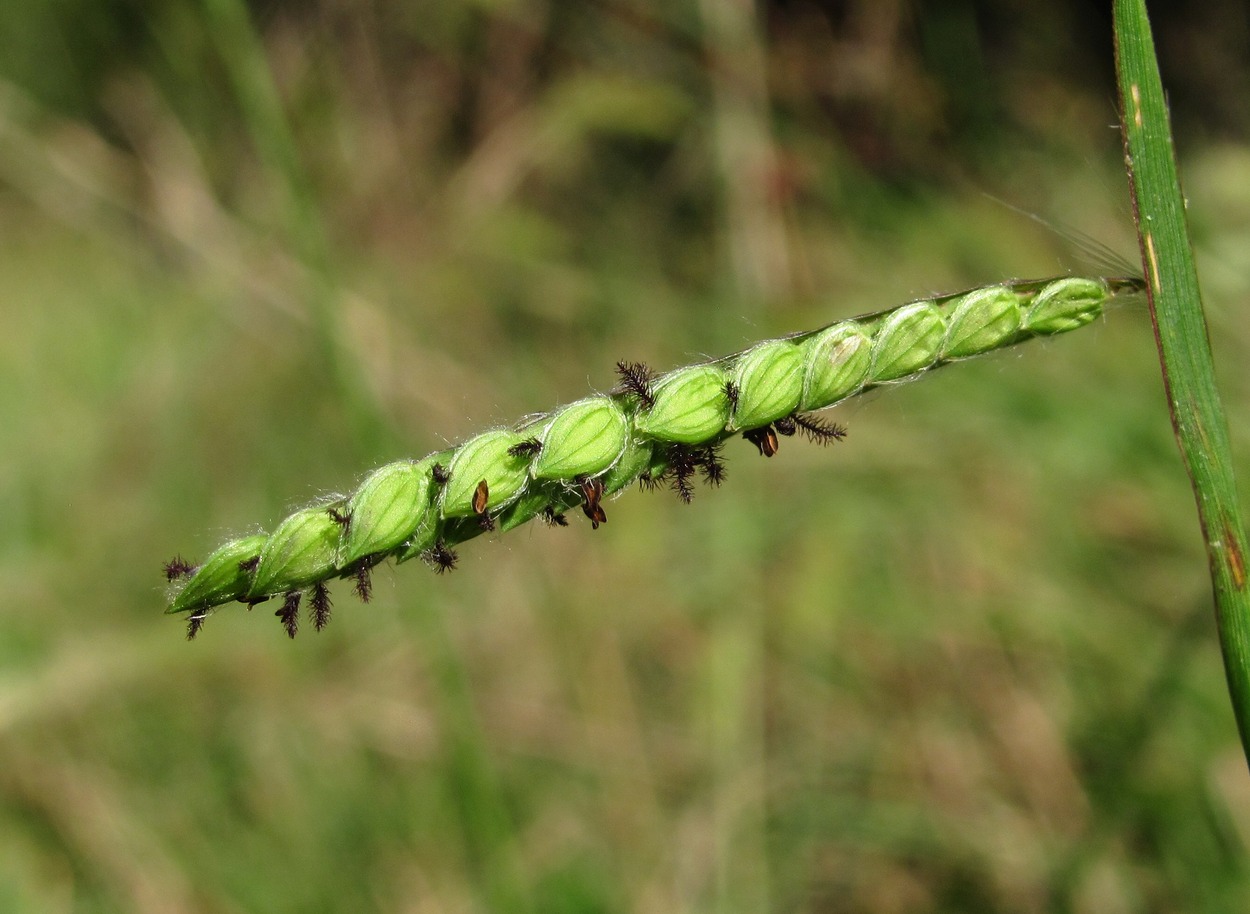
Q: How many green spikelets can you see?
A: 11